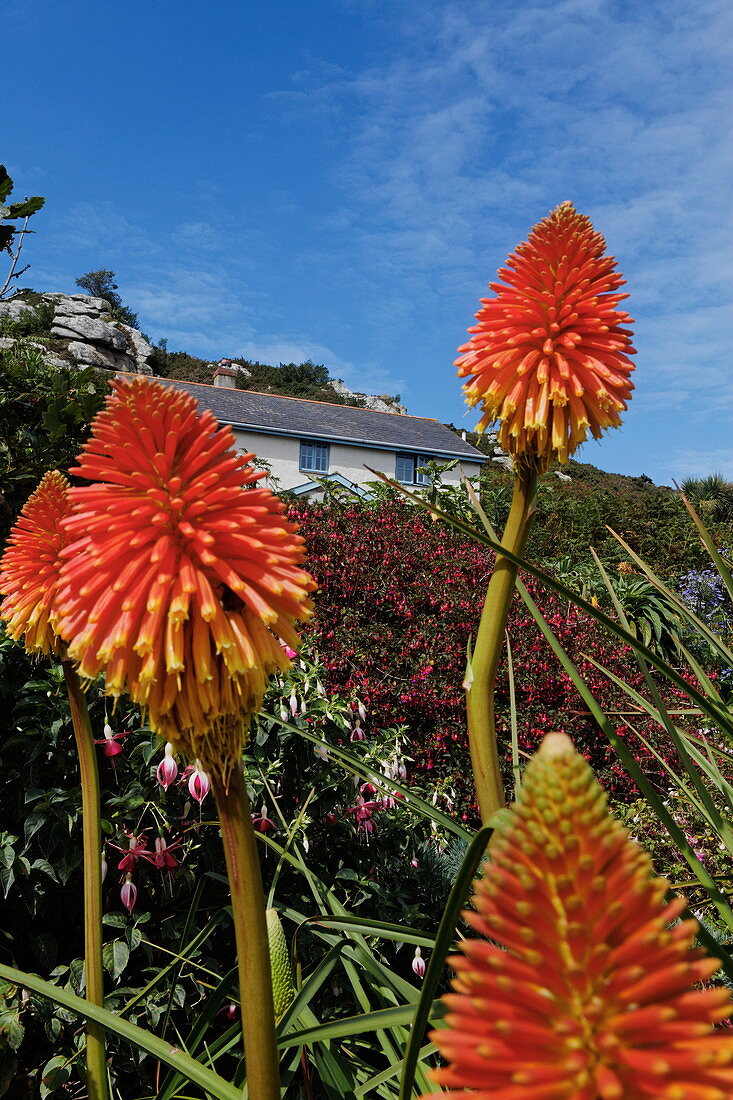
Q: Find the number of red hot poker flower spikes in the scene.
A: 4